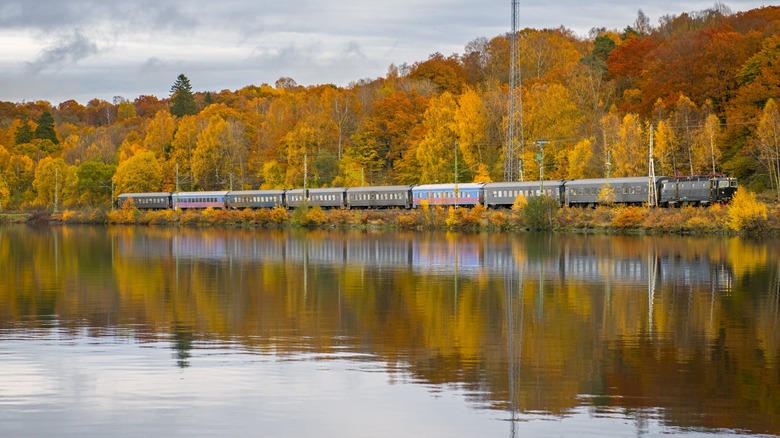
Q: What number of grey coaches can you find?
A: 6